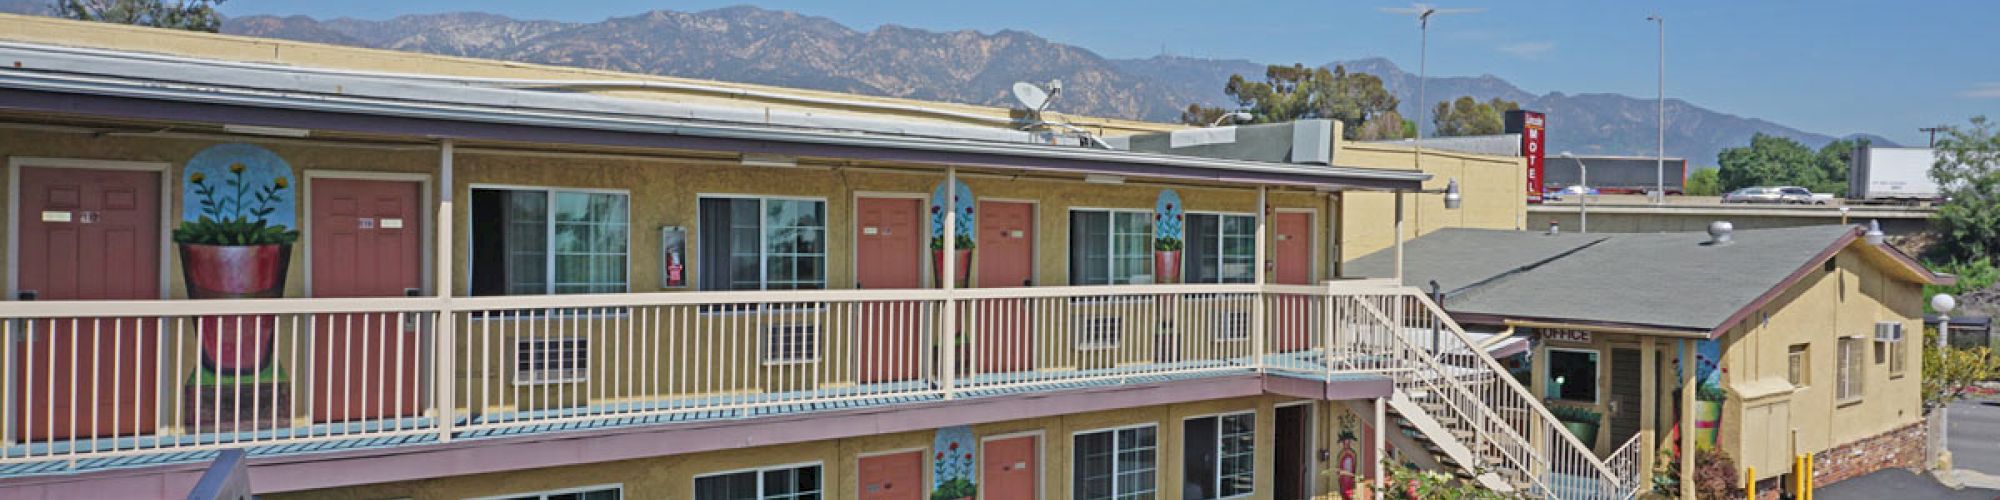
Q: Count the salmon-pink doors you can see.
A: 7